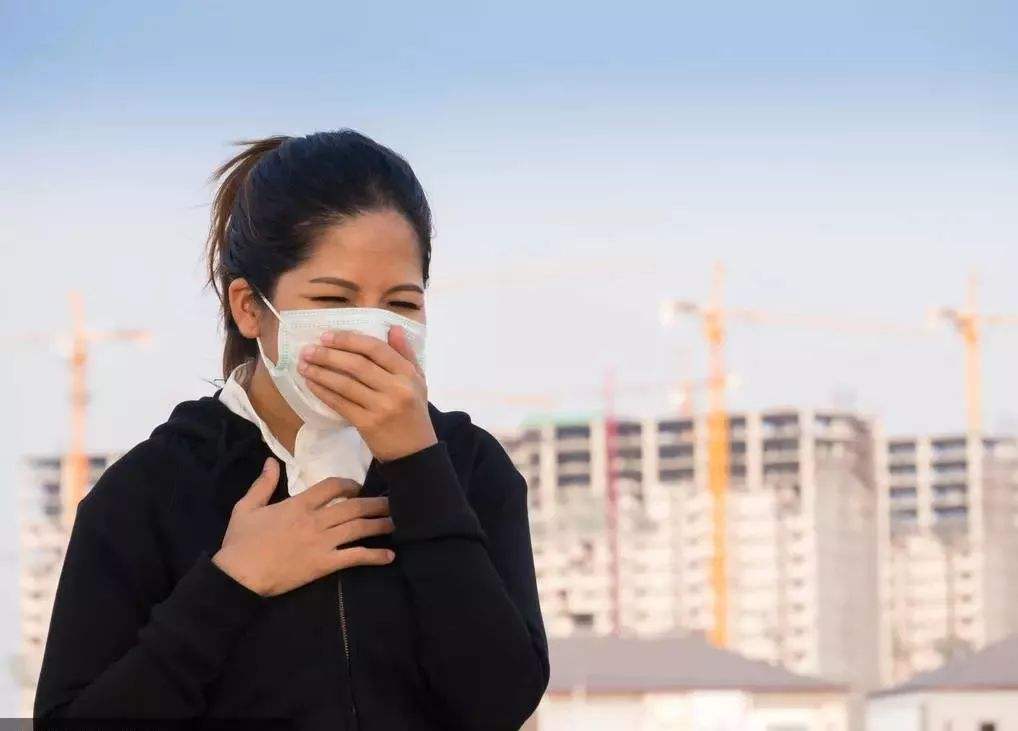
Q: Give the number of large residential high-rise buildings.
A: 3